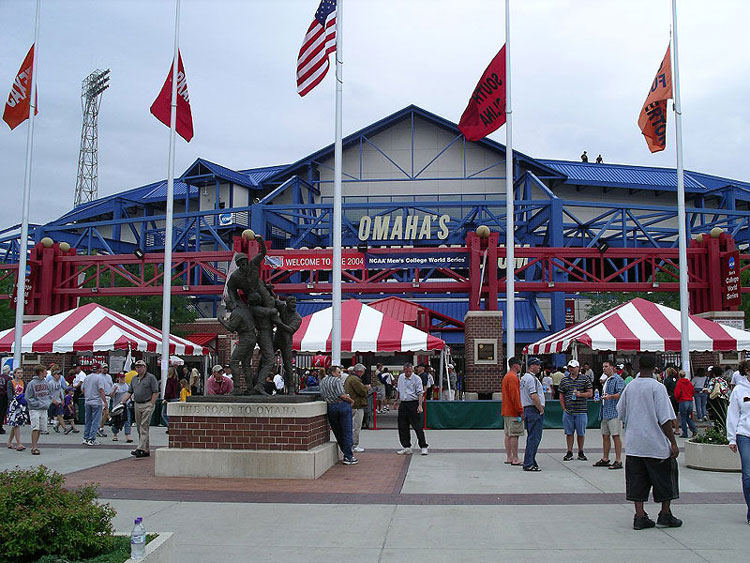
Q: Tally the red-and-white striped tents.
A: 3